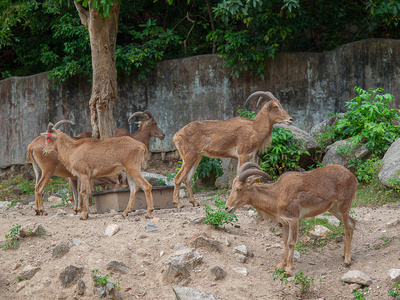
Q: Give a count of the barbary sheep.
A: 5